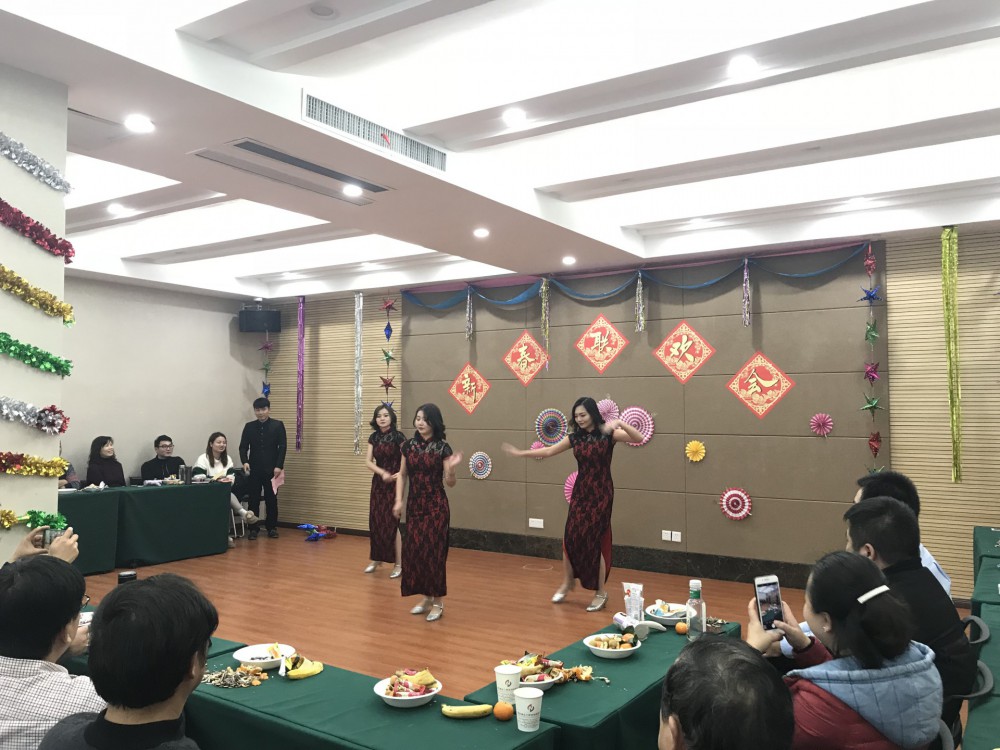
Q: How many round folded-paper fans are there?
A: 9